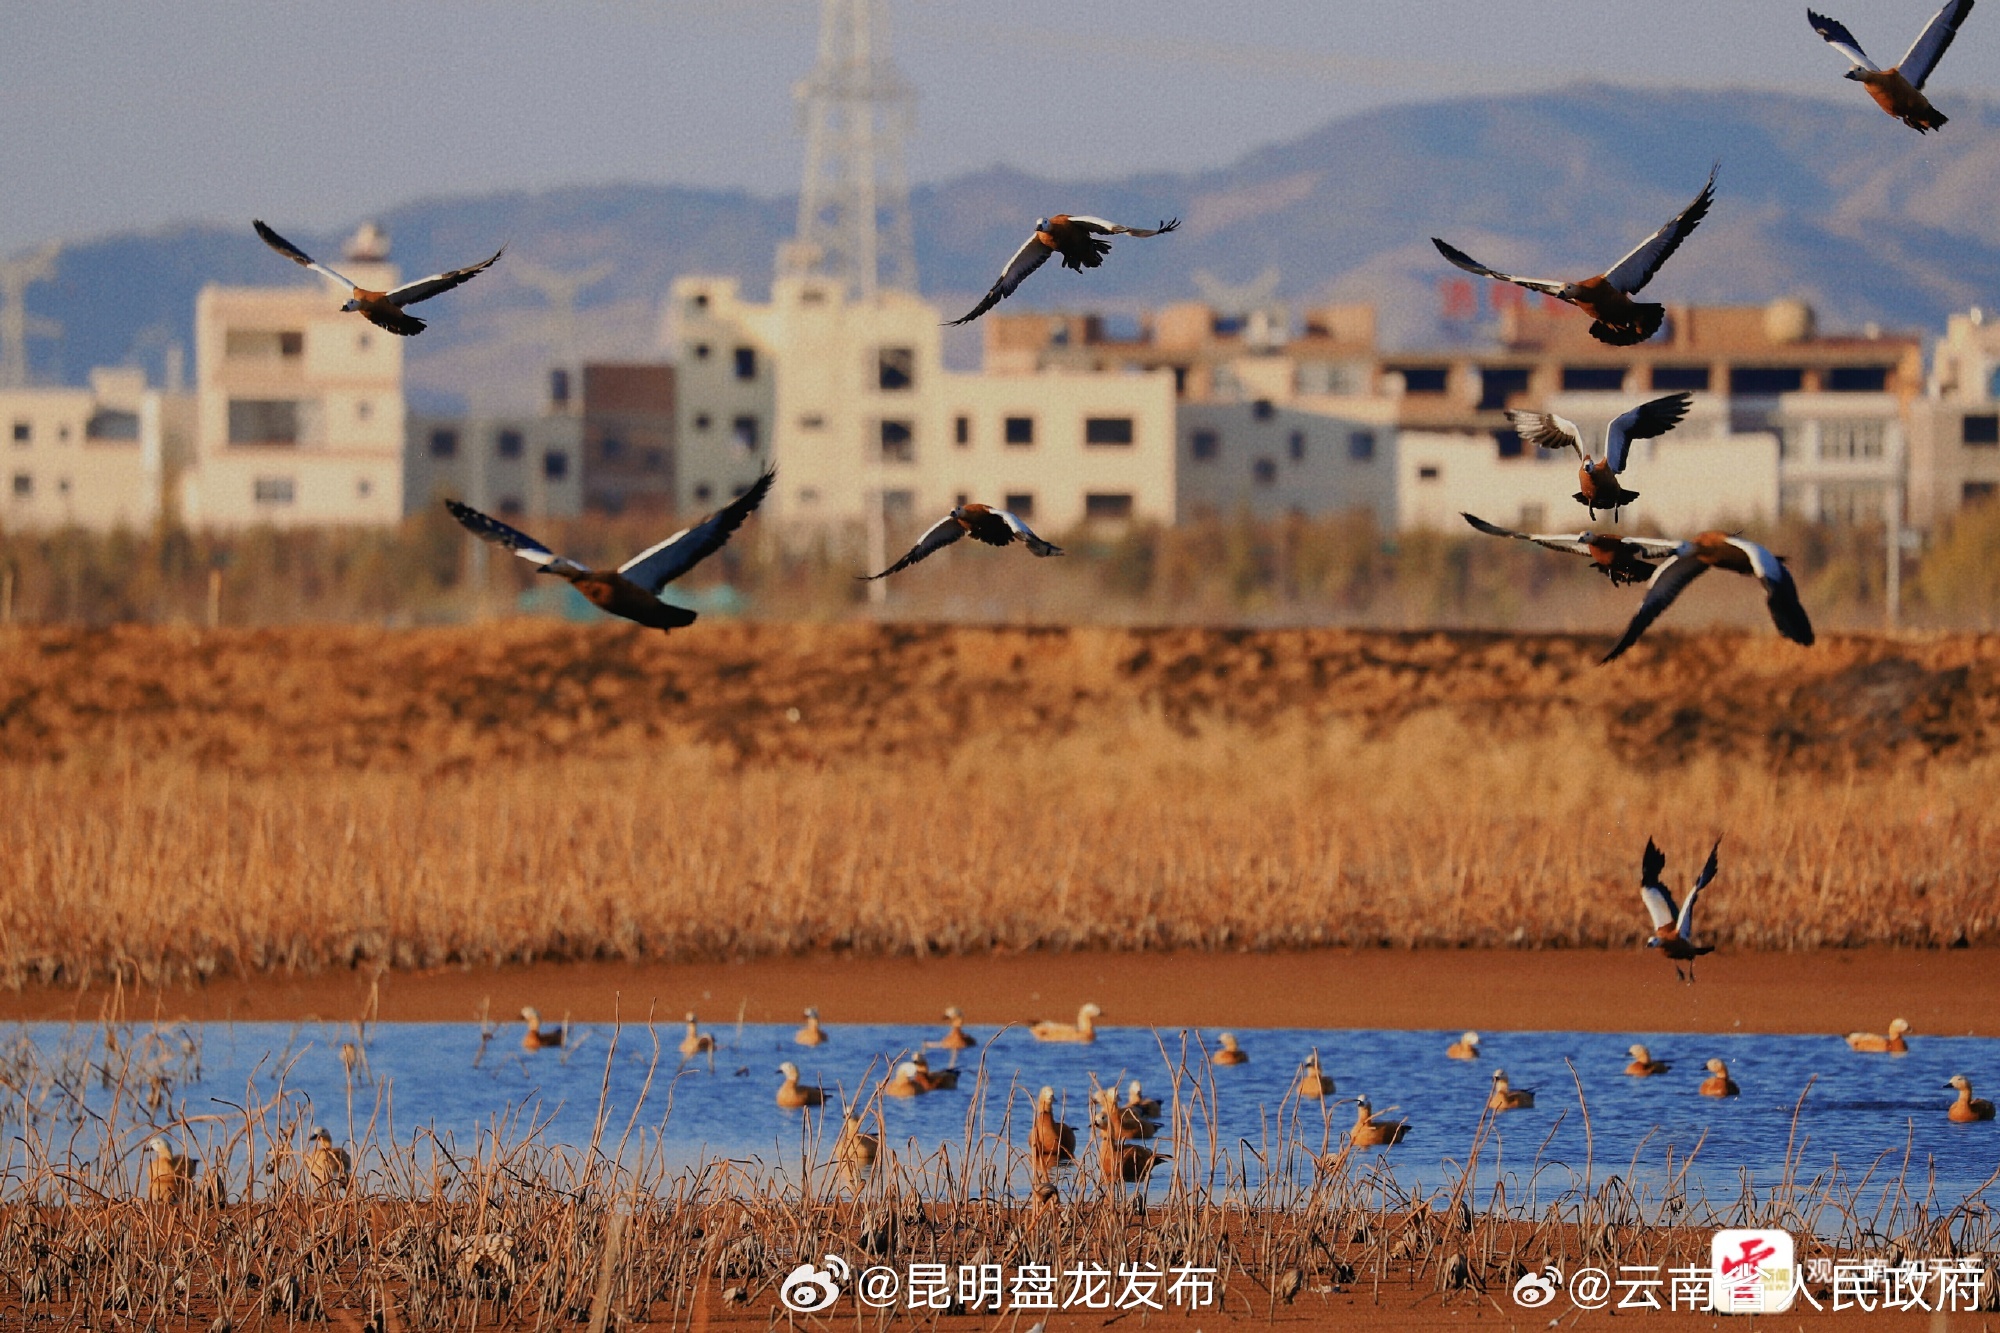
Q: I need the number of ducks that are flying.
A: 10